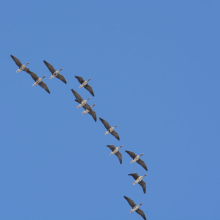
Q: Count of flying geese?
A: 11